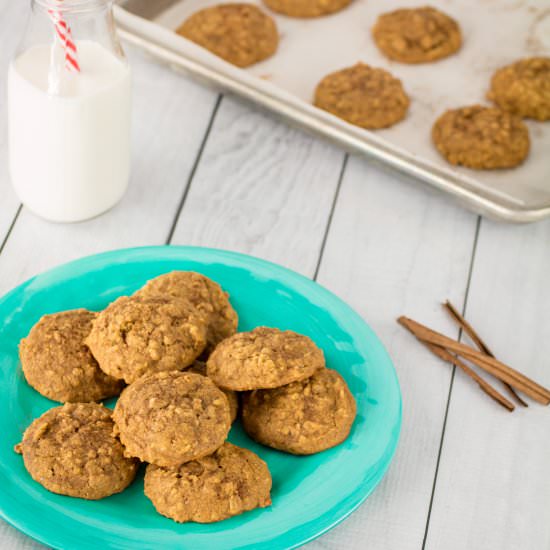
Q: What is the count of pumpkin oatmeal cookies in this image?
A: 15